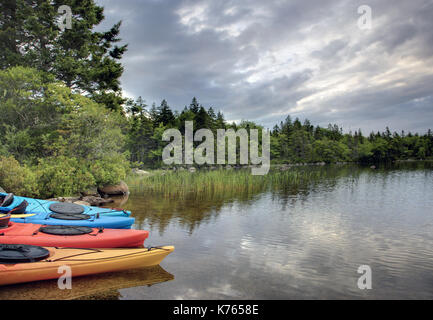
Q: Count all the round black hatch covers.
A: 4